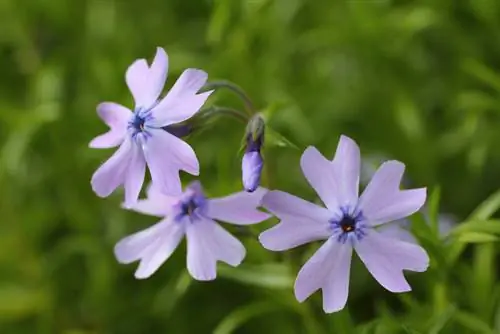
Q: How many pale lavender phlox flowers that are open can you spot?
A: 3